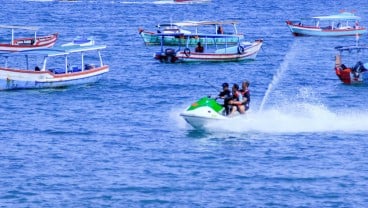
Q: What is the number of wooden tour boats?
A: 6